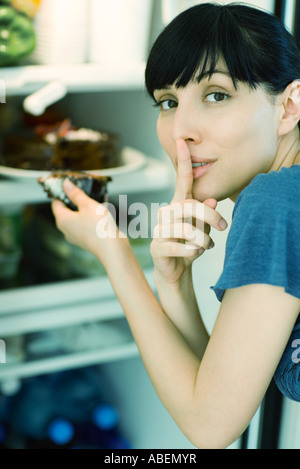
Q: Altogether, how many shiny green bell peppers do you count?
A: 1